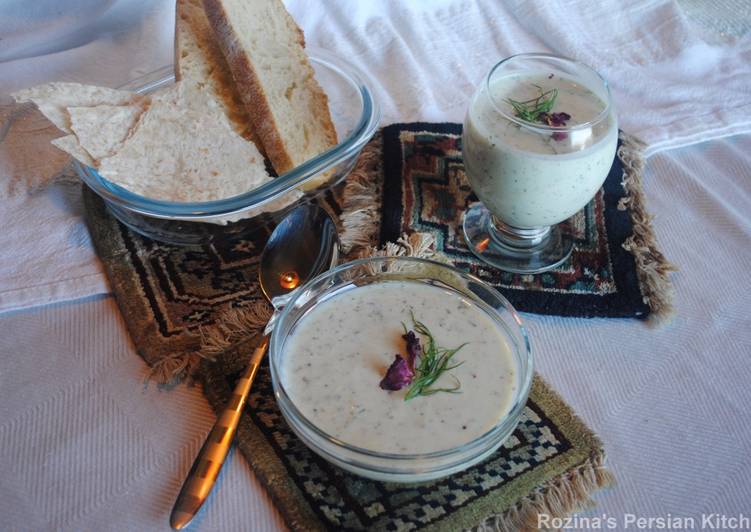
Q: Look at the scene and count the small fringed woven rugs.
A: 3